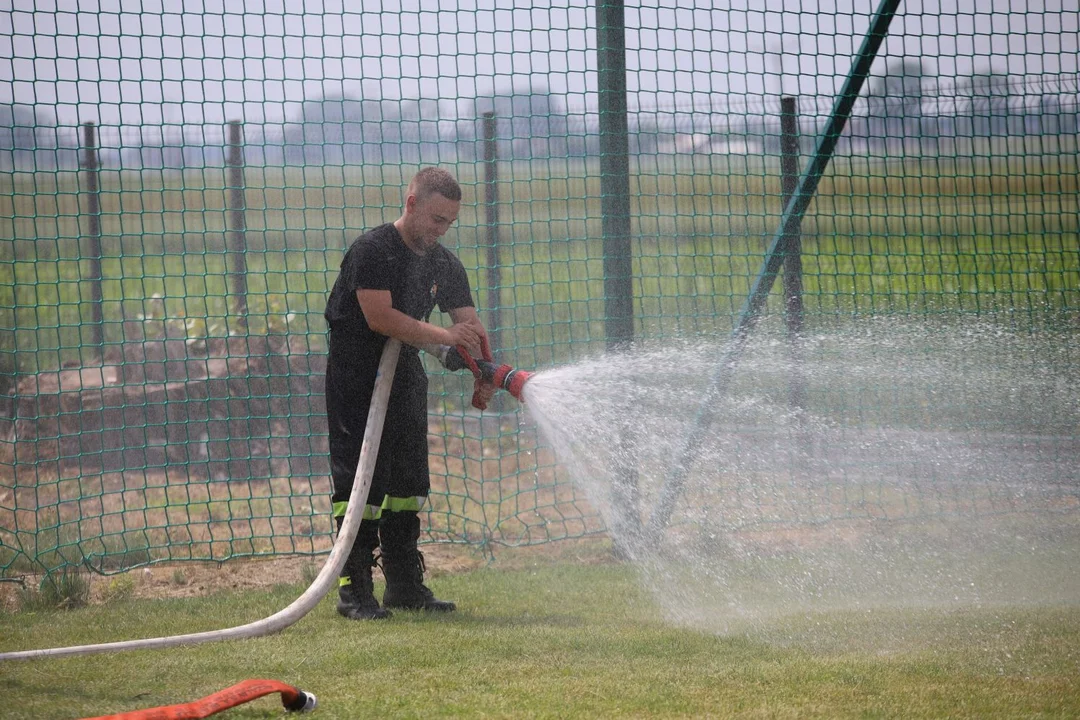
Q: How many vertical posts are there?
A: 5